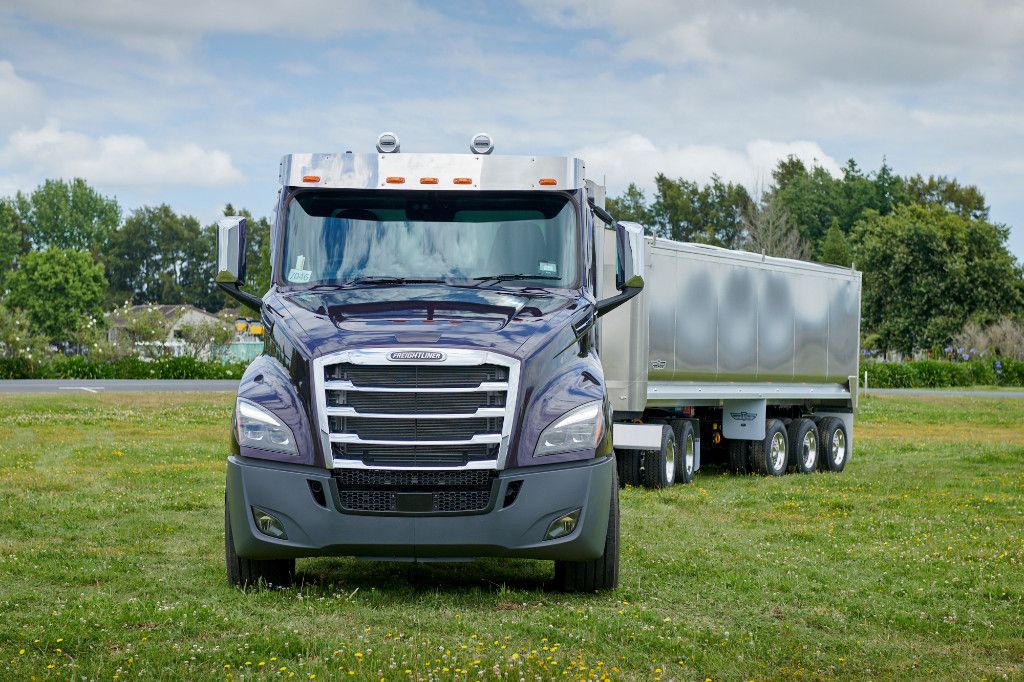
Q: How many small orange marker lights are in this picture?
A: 5